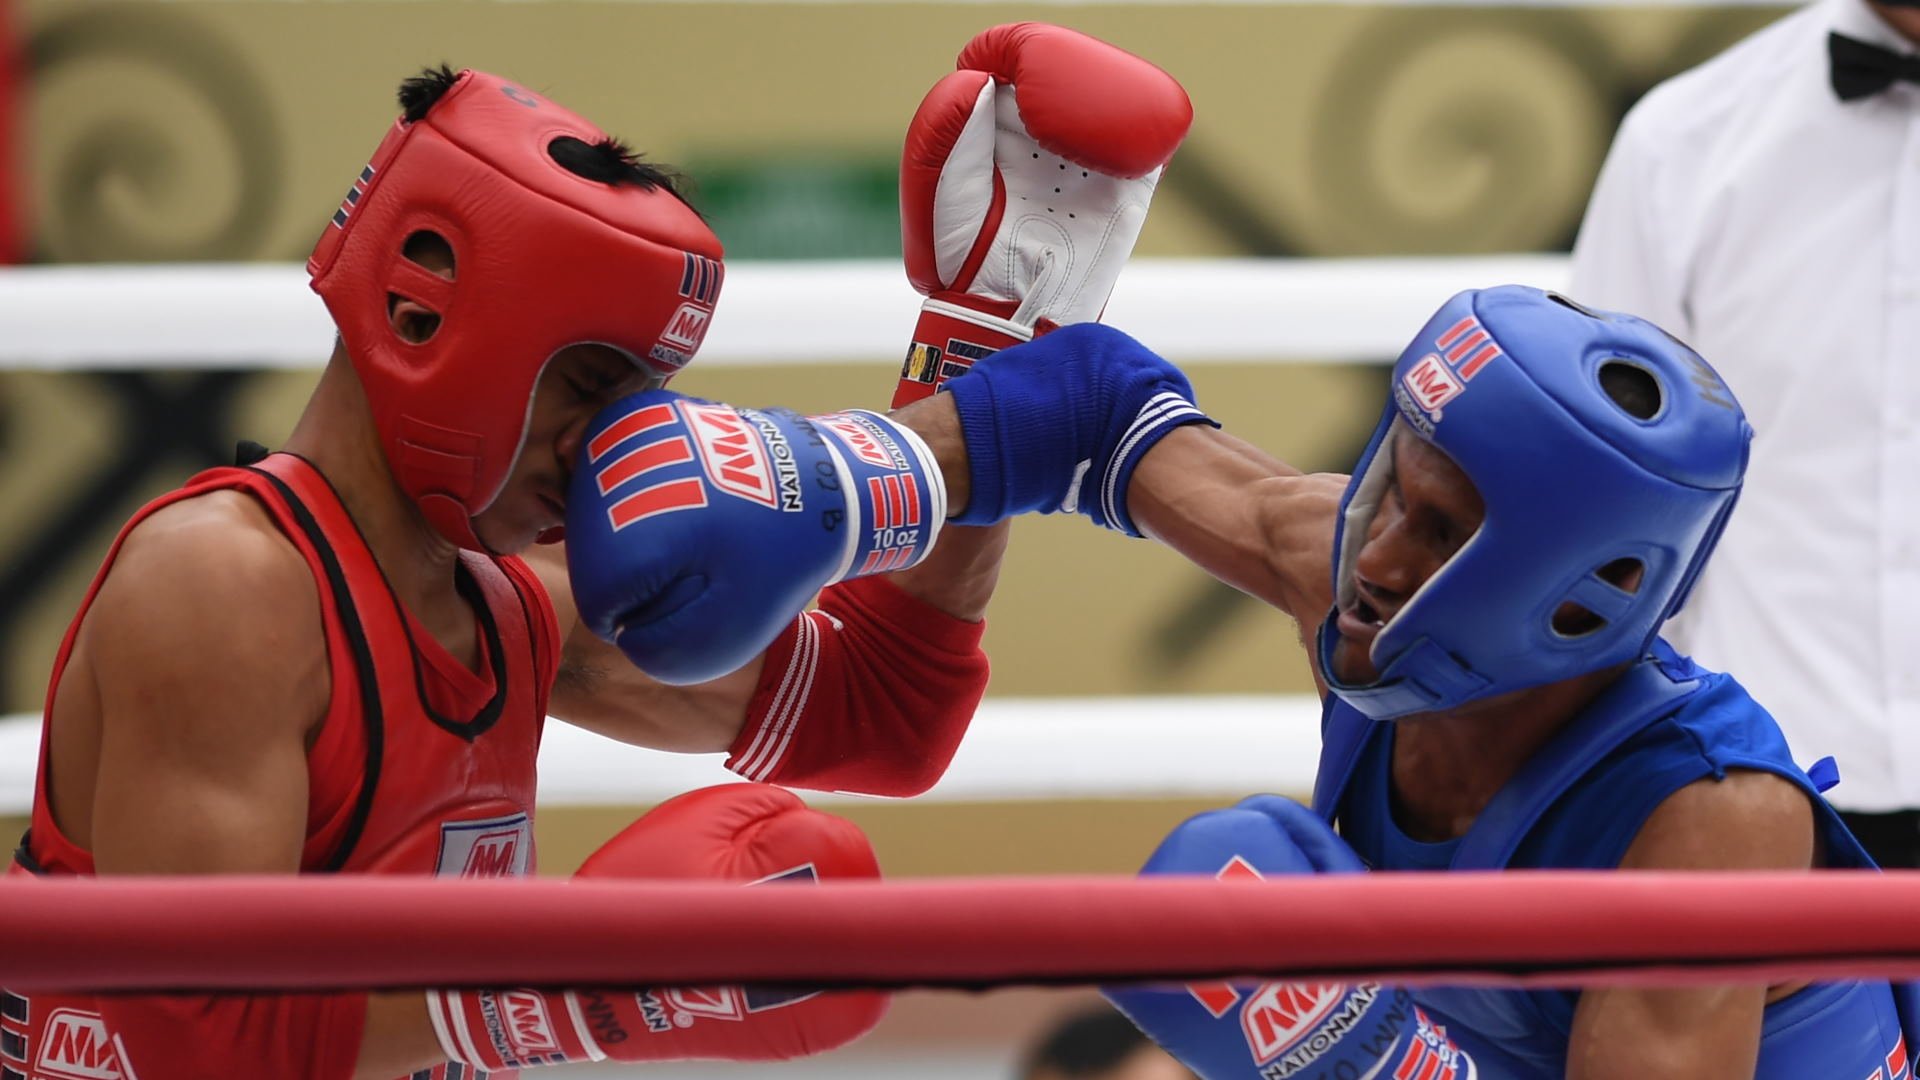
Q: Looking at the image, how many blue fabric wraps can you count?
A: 1